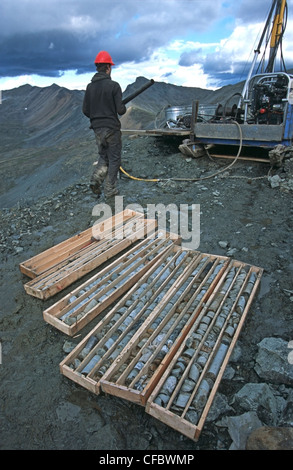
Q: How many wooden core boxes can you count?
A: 6